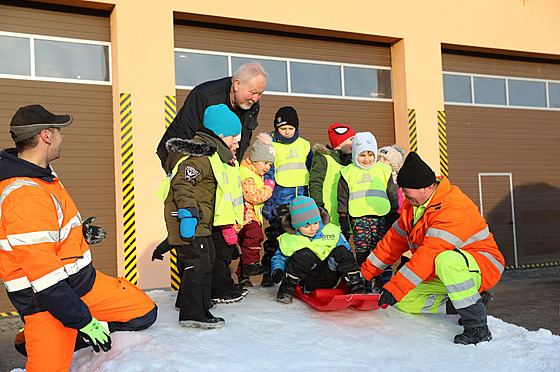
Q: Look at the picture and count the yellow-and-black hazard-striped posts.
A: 4